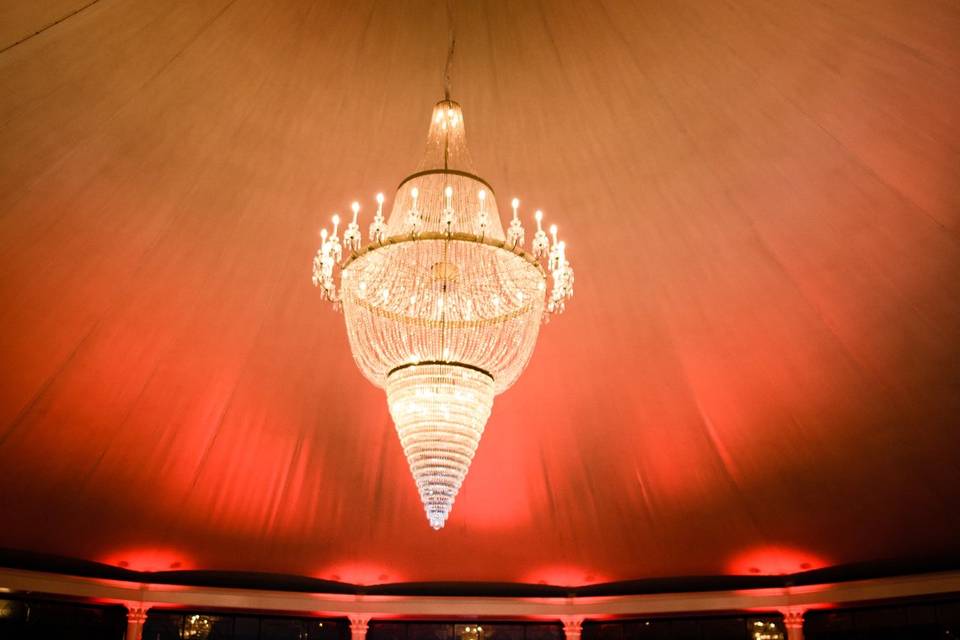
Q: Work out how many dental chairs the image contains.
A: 0